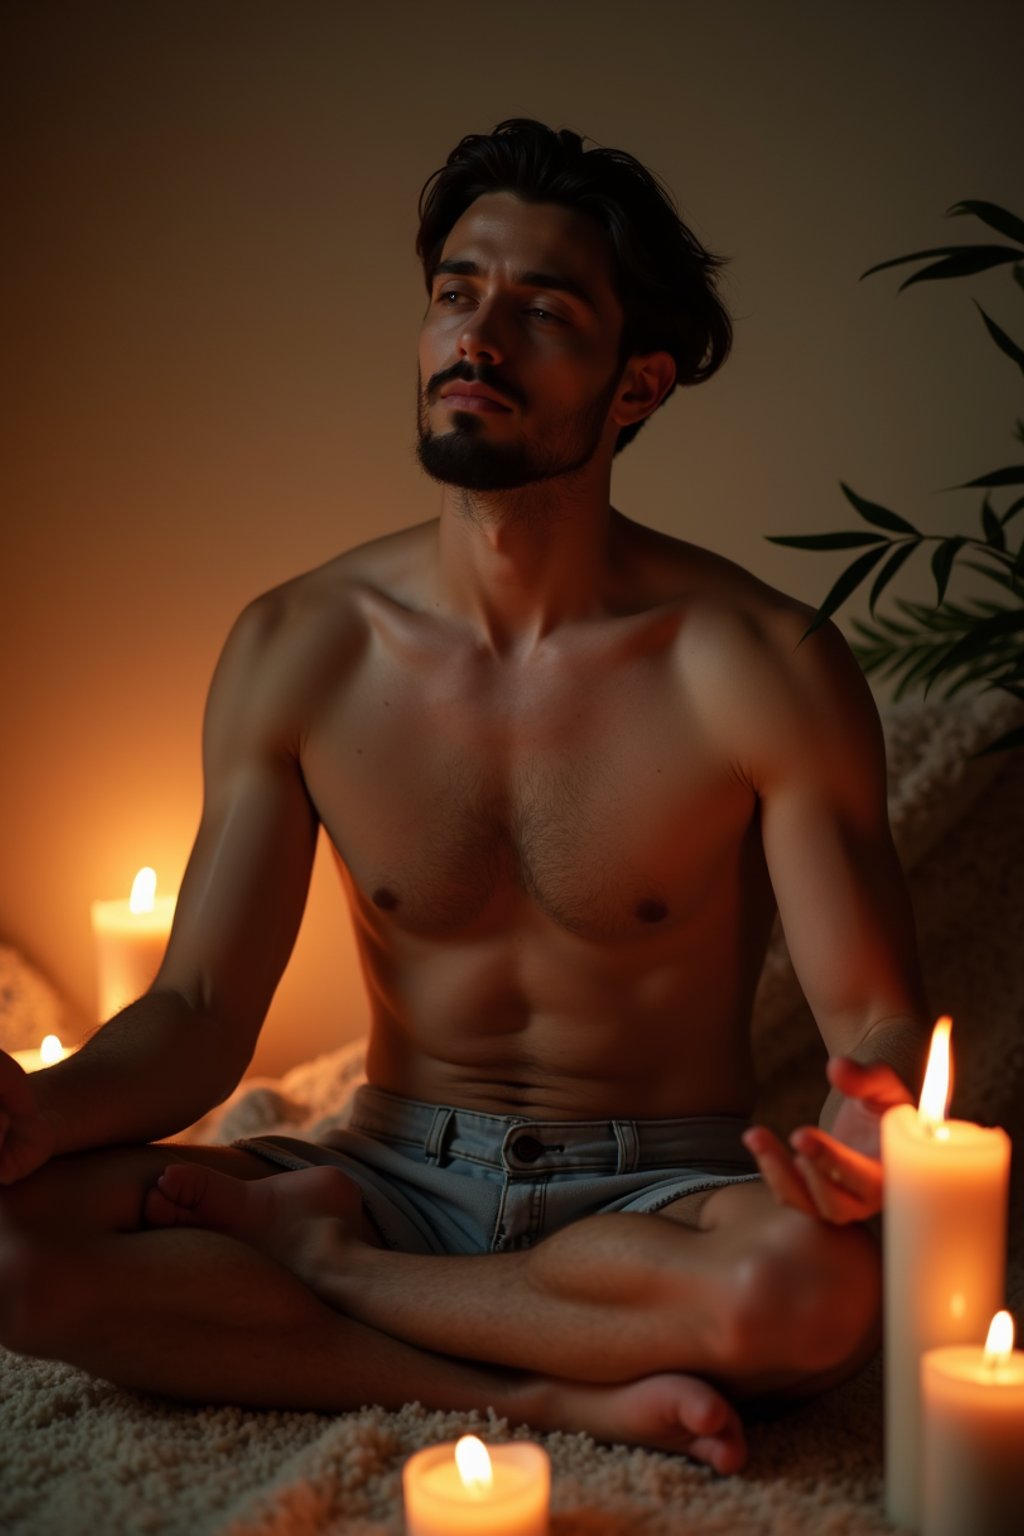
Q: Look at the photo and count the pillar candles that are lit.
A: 5